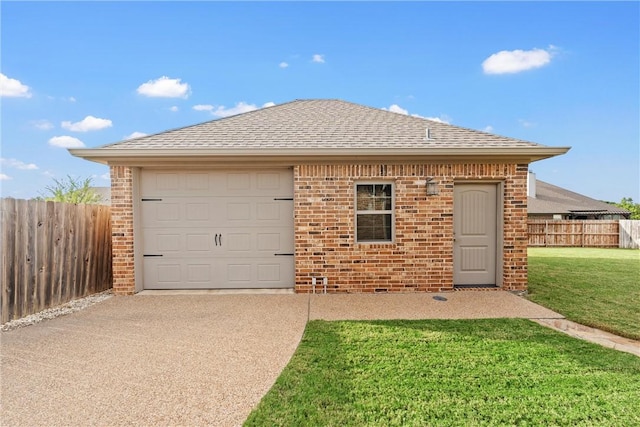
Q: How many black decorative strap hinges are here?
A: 4